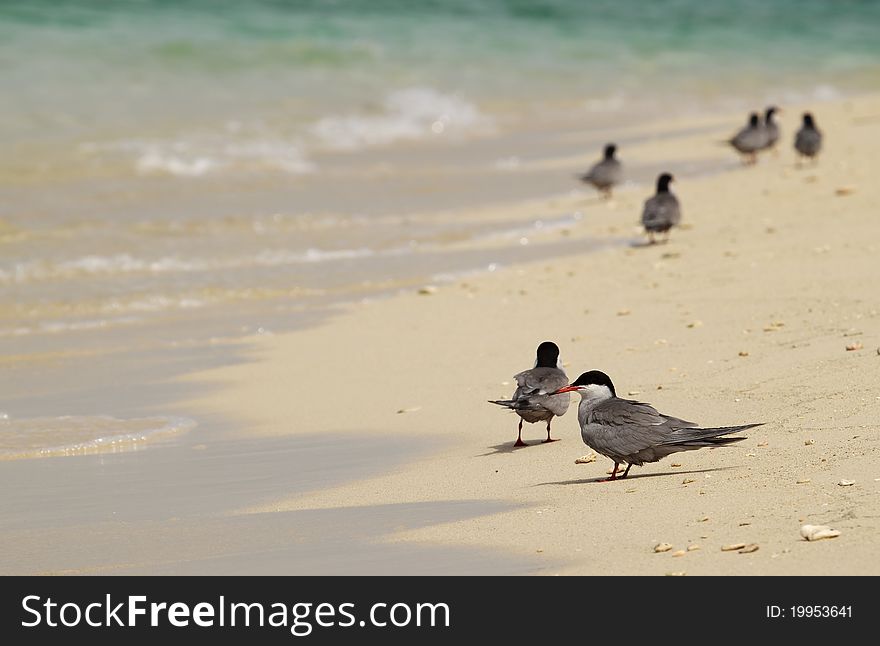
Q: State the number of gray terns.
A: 7